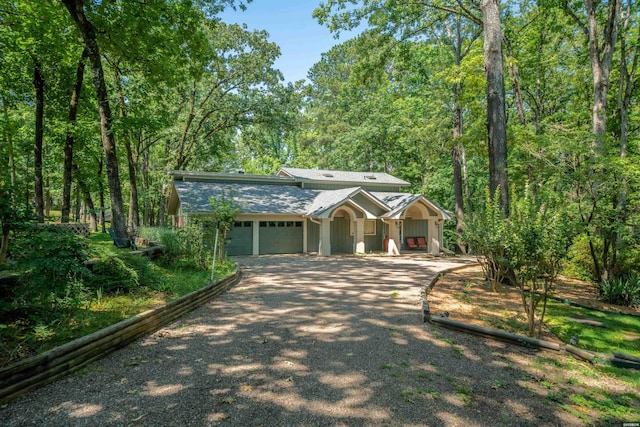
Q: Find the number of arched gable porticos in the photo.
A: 2